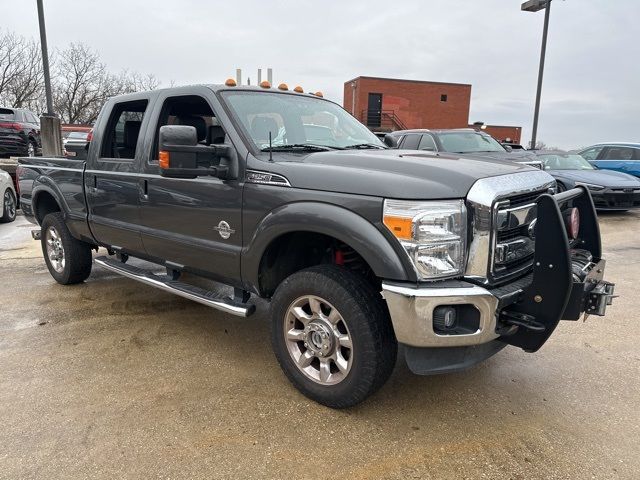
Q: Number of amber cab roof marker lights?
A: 5